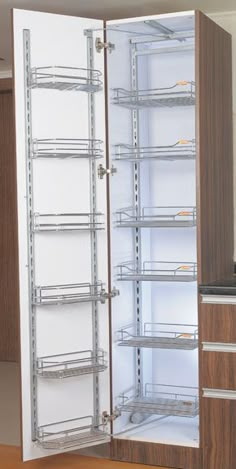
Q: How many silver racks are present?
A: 12